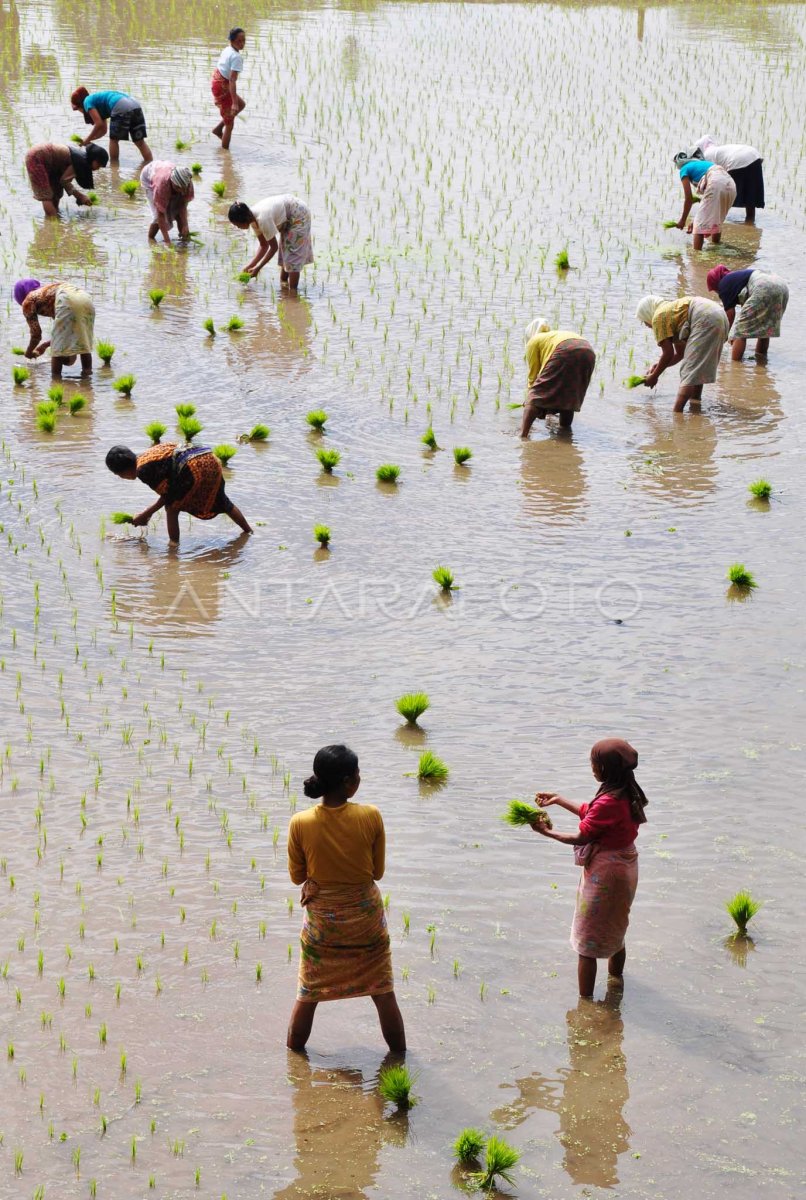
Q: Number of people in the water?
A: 14